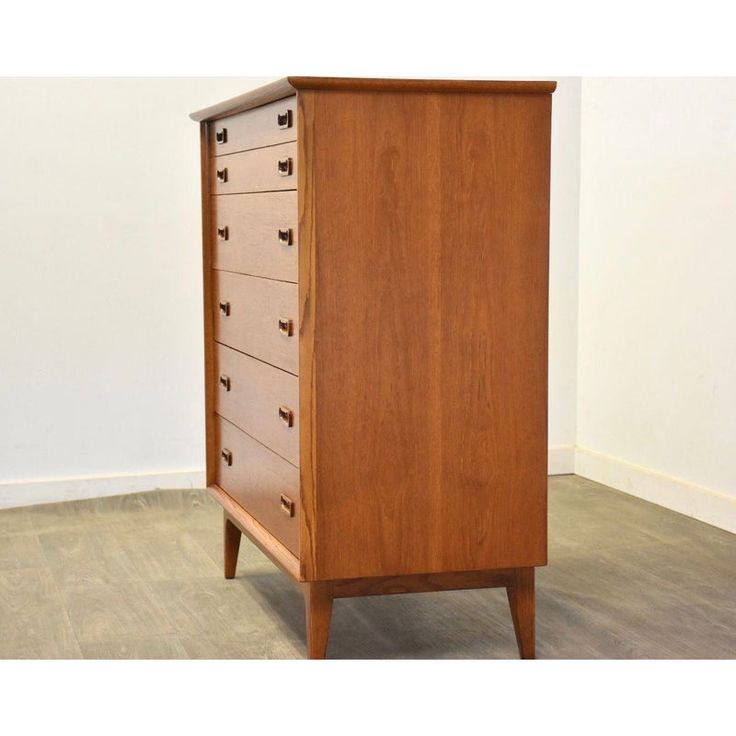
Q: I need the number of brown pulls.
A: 12